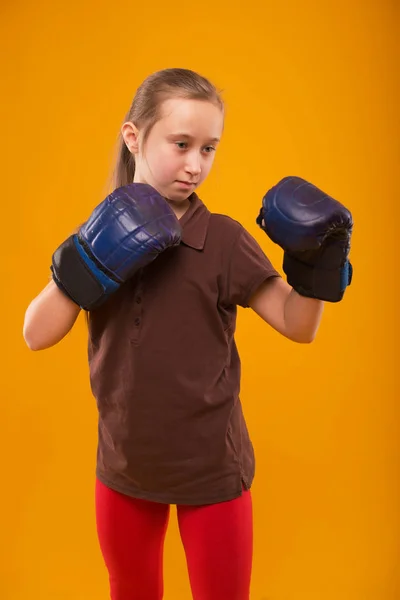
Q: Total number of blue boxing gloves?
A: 2